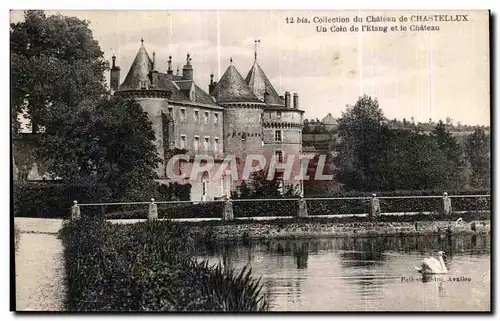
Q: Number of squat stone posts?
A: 6